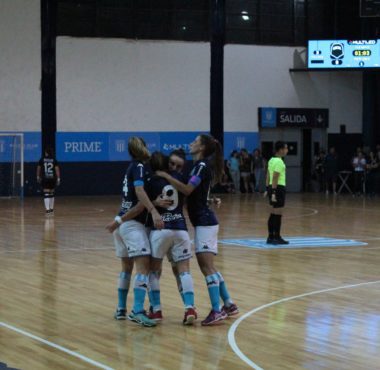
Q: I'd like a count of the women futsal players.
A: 5